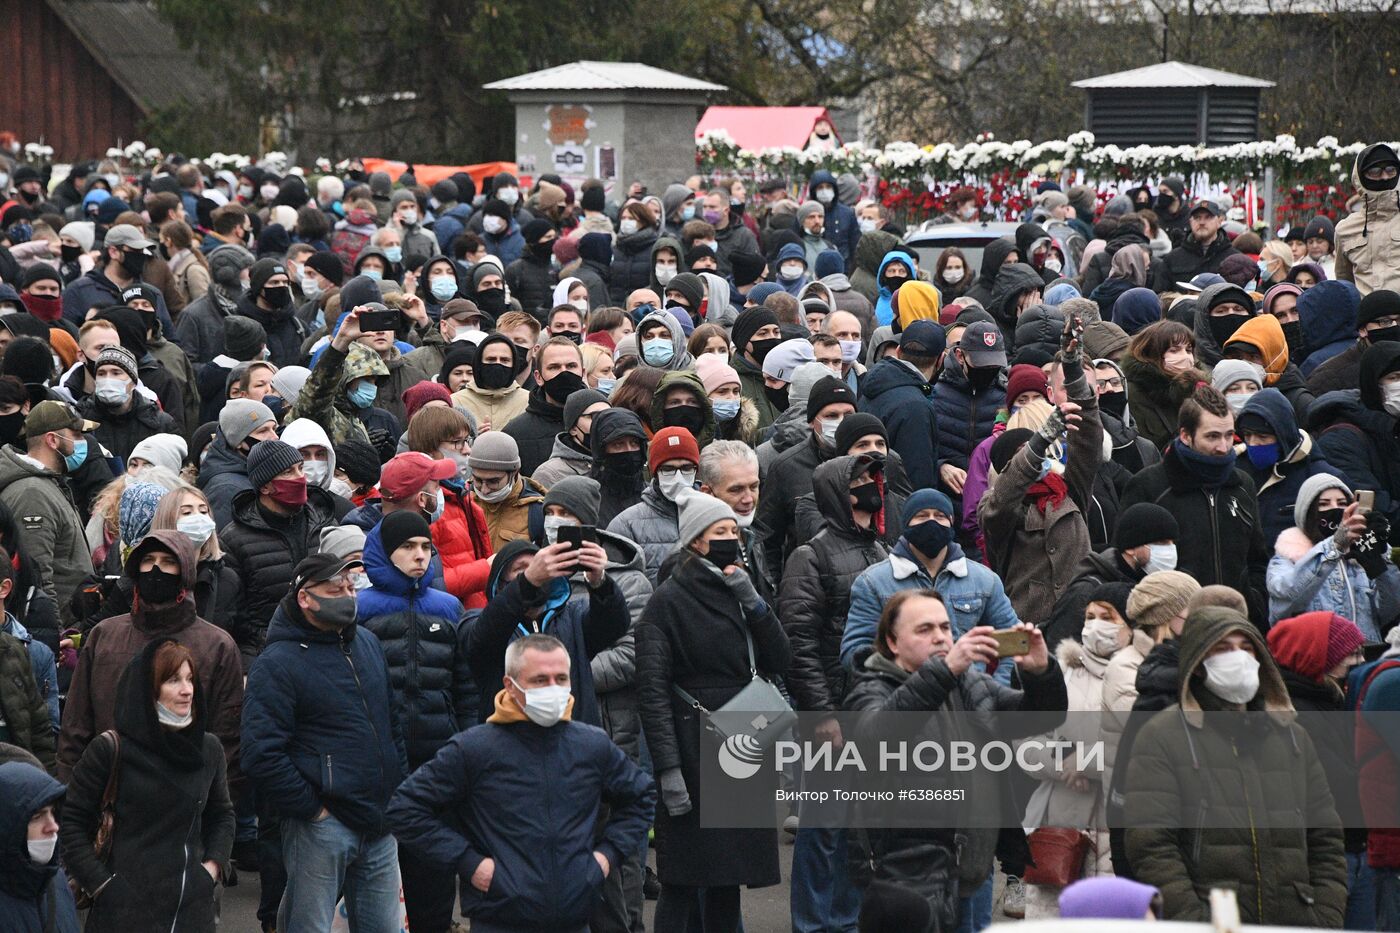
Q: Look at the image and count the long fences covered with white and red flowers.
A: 1